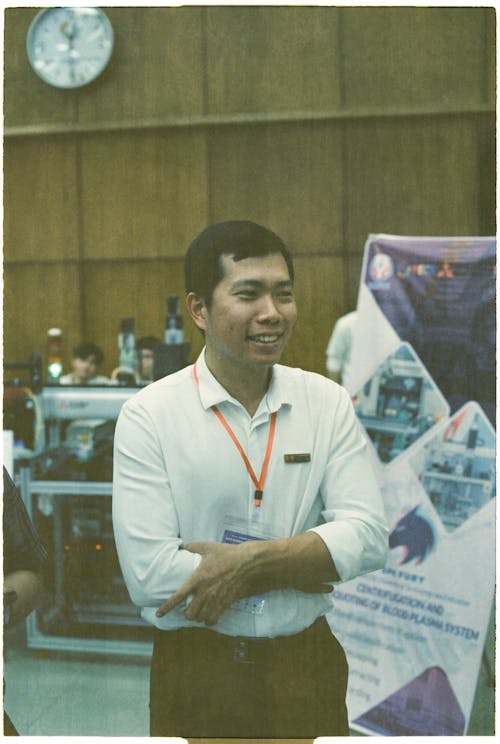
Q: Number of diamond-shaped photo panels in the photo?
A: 2